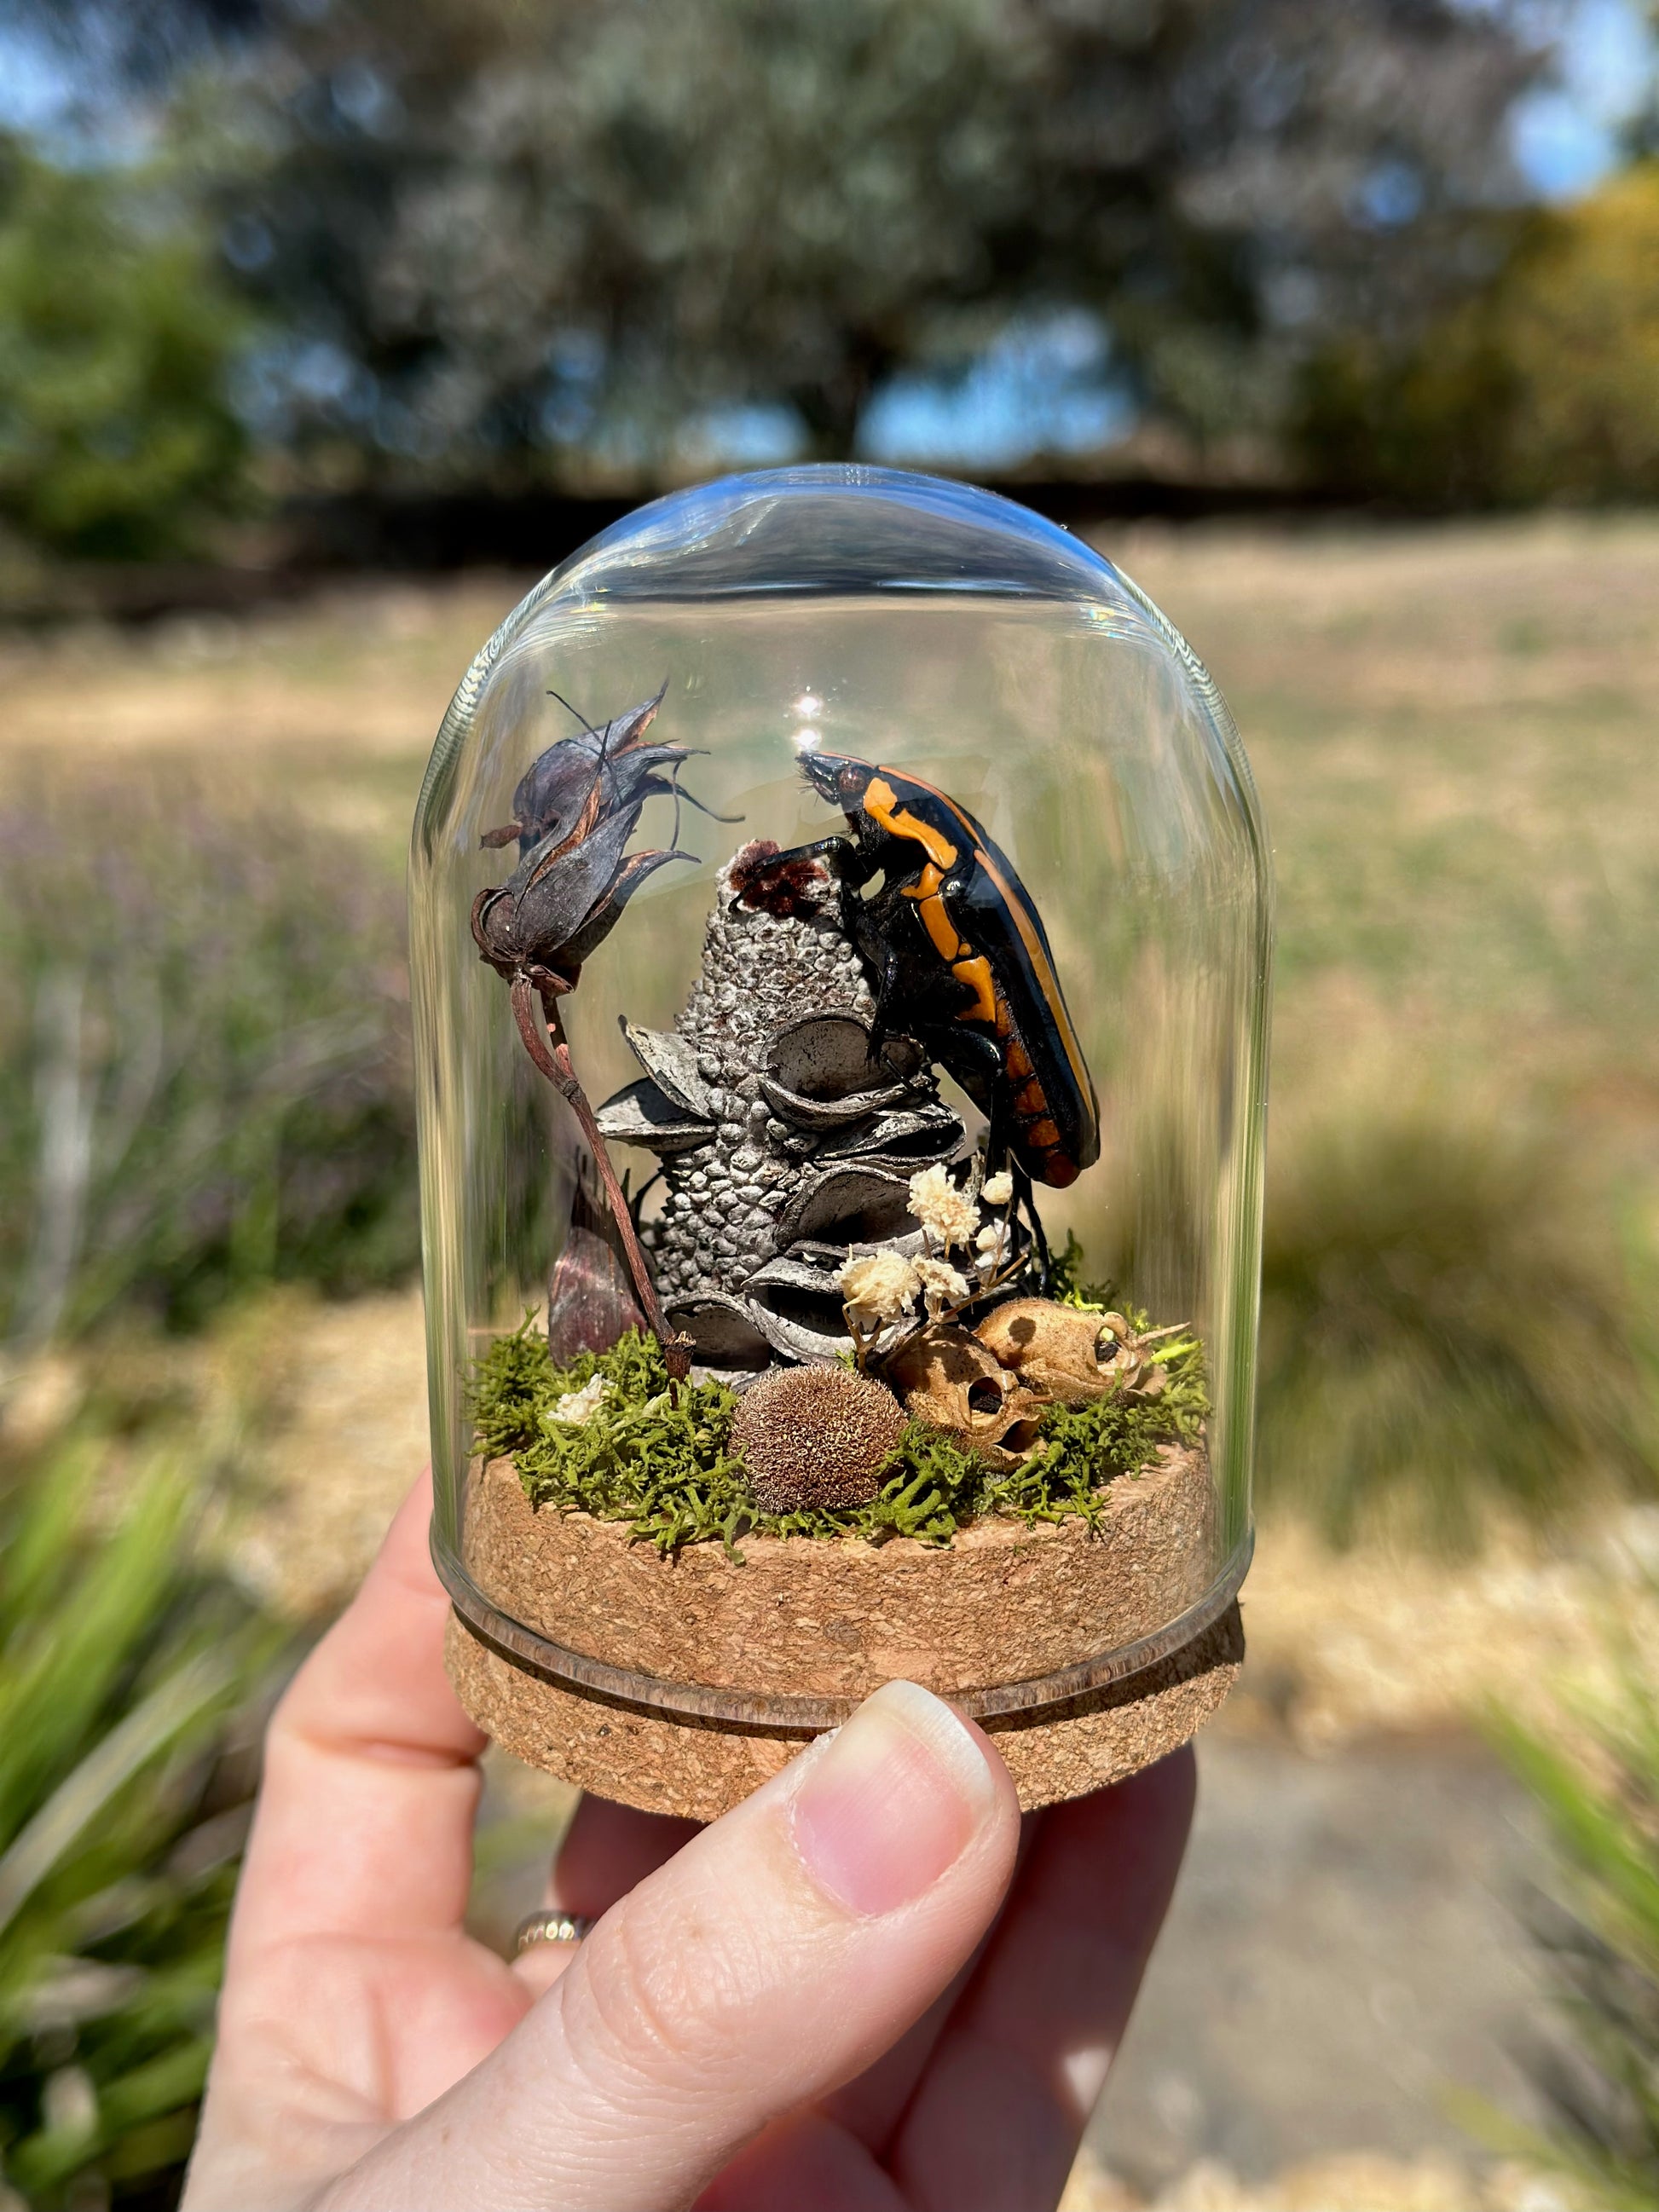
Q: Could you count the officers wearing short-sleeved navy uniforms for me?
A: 0